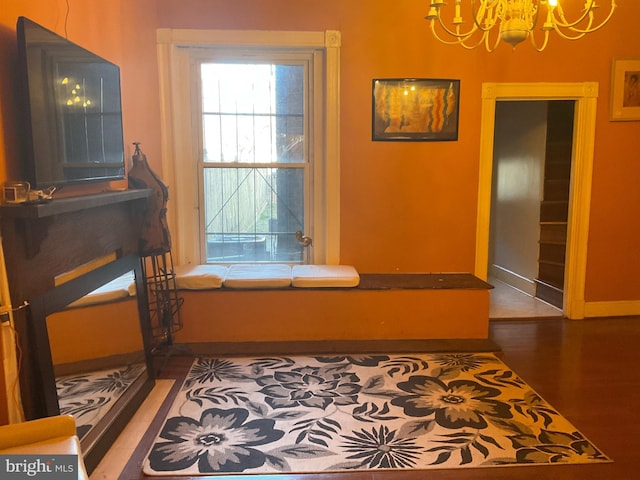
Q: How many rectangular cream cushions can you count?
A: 3